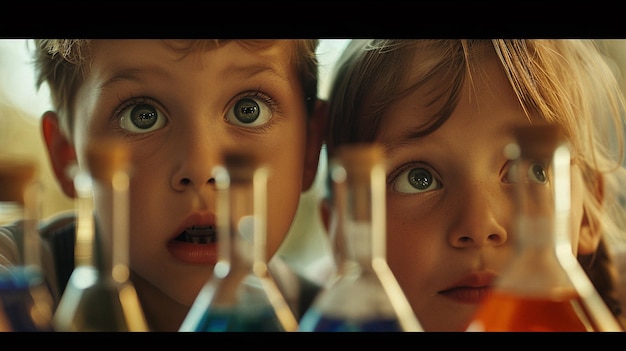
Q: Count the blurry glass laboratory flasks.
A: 5